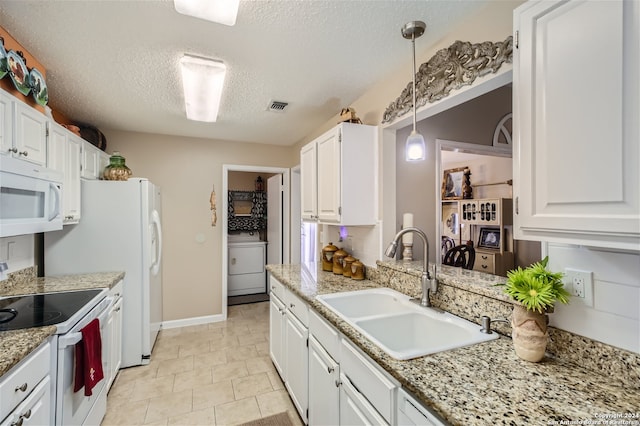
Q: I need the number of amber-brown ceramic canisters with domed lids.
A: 4